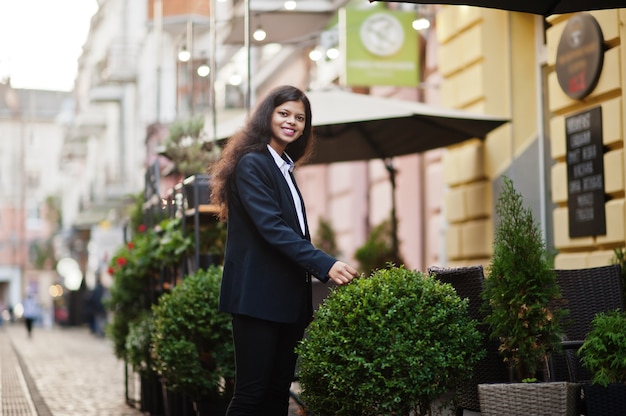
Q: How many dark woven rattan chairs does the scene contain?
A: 2